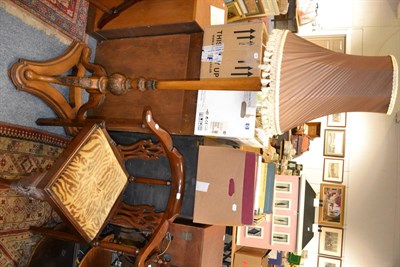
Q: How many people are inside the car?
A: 0